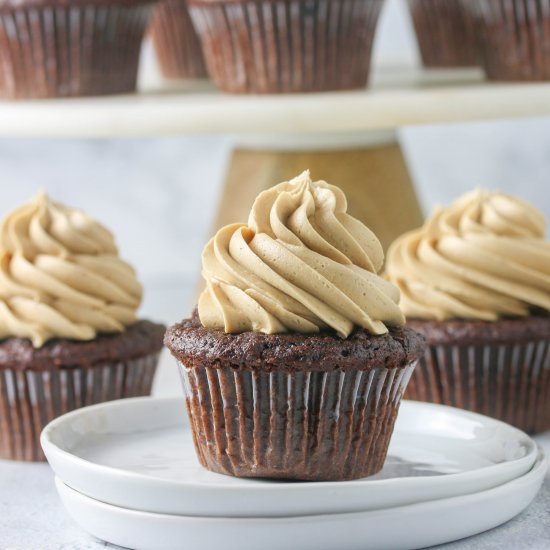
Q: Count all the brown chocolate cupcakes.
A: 8